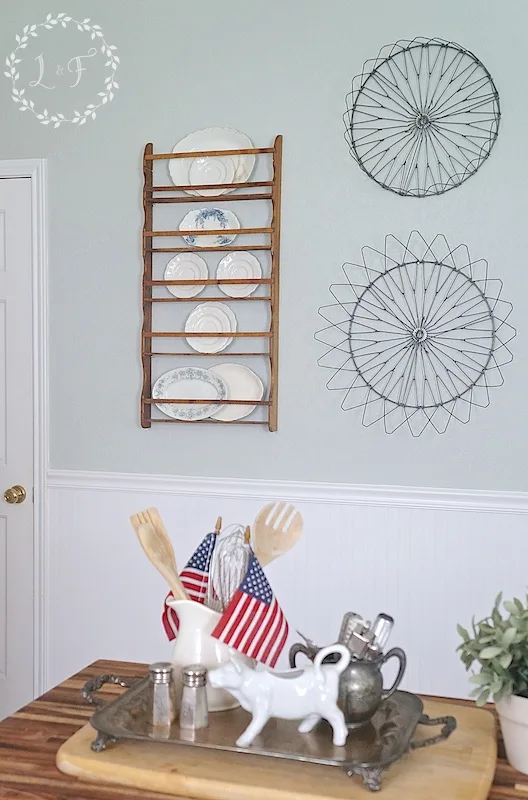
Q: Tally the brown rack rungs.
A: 11